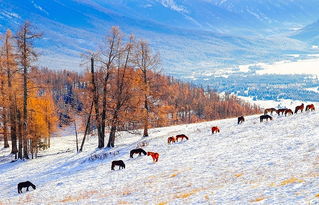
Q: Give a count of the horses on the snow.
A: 14